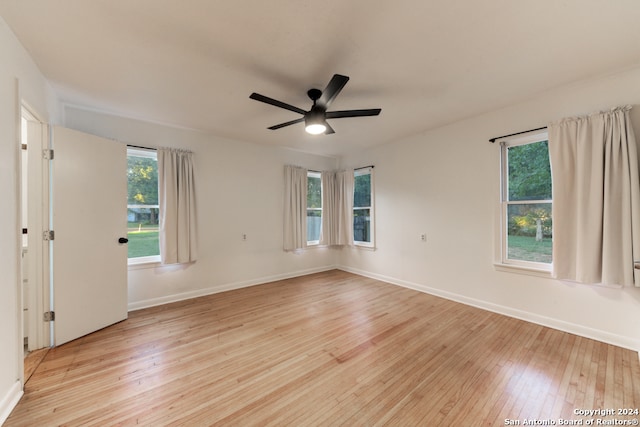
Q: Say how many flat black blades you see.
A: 5